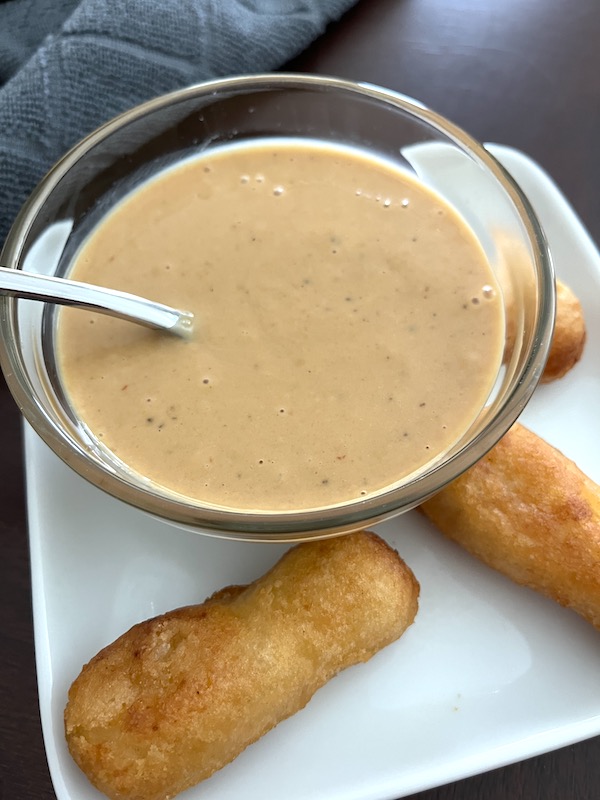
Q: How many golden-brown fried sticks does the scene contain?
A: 3